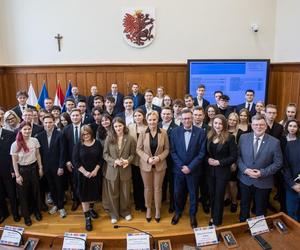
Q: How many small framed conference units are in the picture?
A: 5